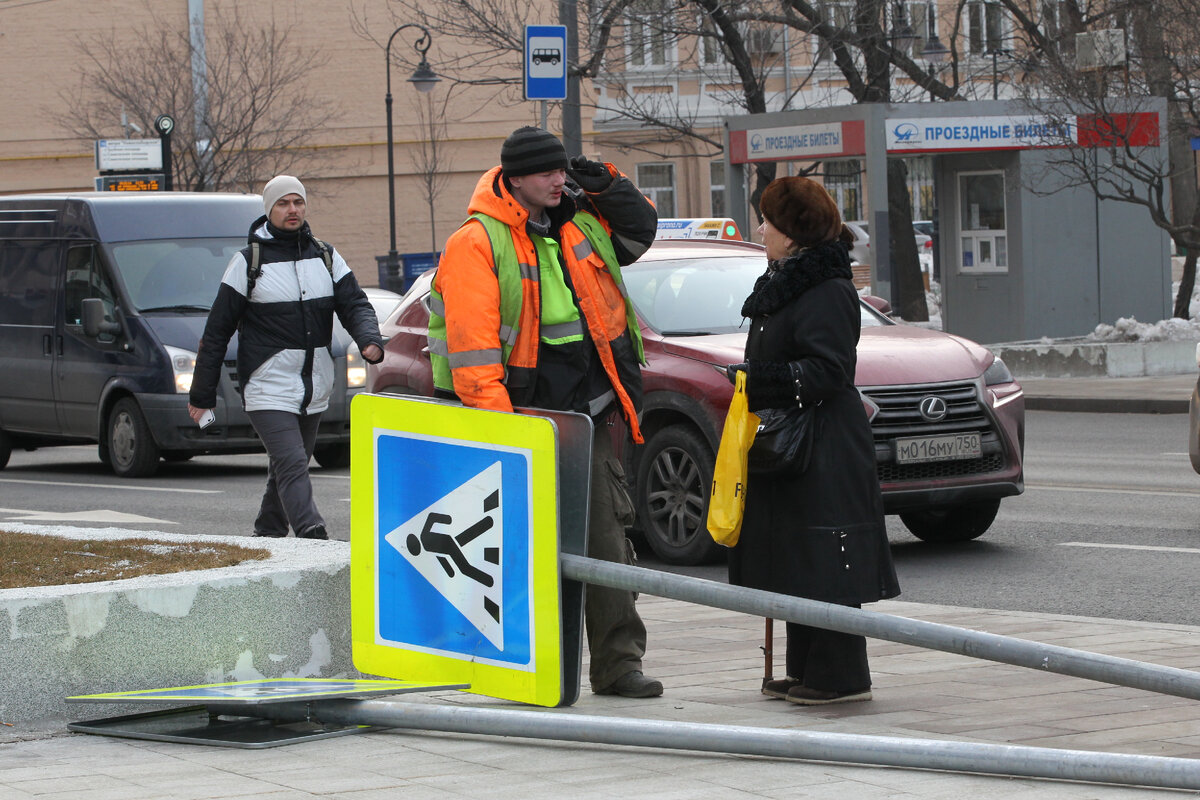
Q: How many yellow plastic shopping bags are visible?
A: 1